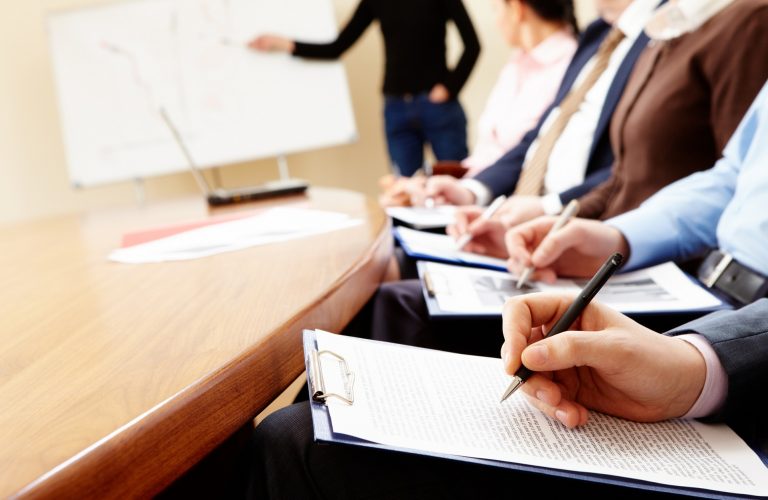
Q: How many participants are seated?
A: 5